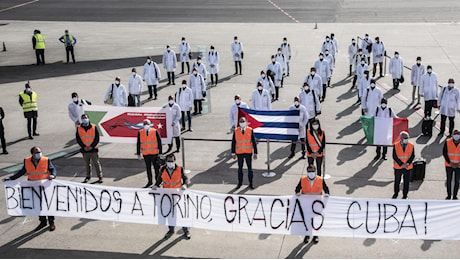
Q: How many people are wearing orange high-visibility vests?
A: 9